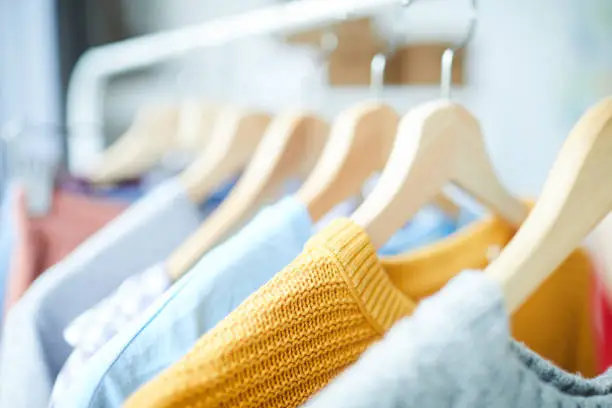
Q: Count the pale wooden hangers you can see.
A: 7